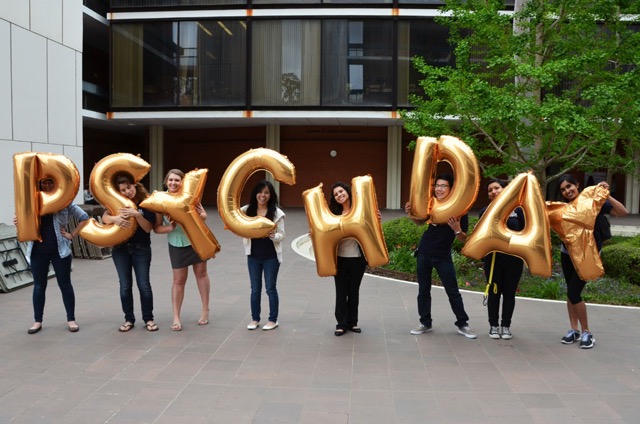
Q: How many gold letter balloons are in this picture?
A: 8